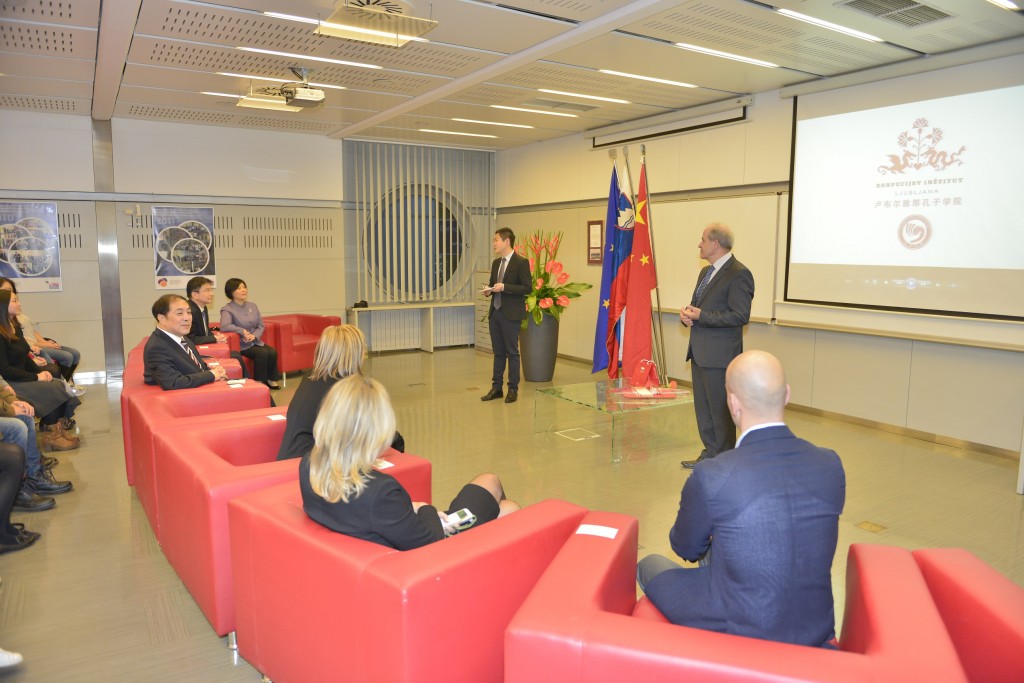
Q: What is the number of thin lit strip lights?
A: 12